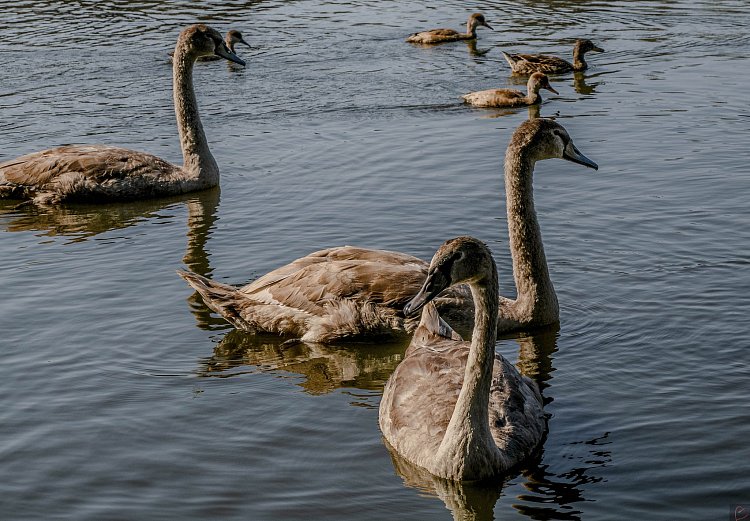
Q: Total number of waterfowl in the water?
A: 7